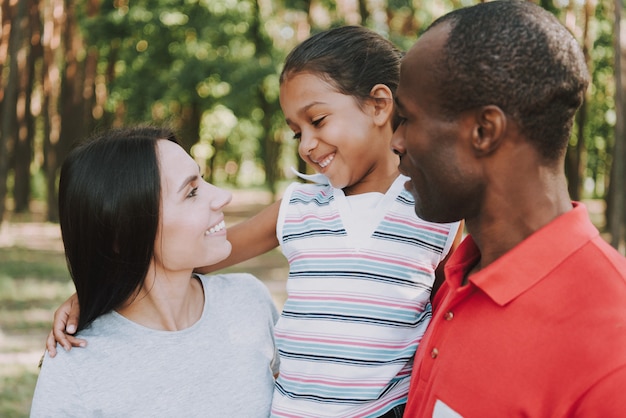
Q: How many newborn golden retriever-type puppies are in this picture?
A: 0